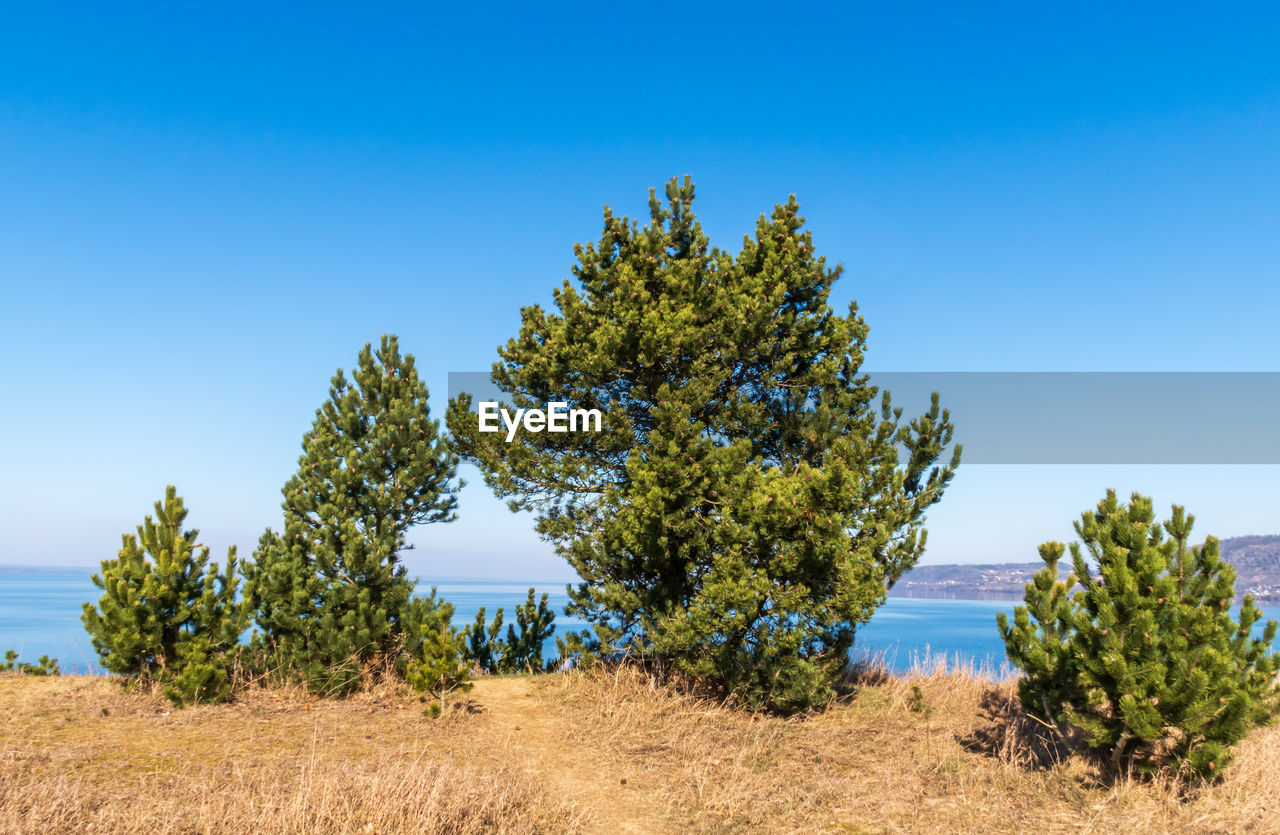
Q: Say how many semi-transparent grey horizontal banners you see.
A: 1